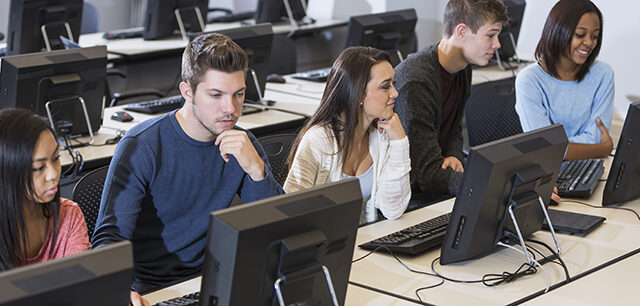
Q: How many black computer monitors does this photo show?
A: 11